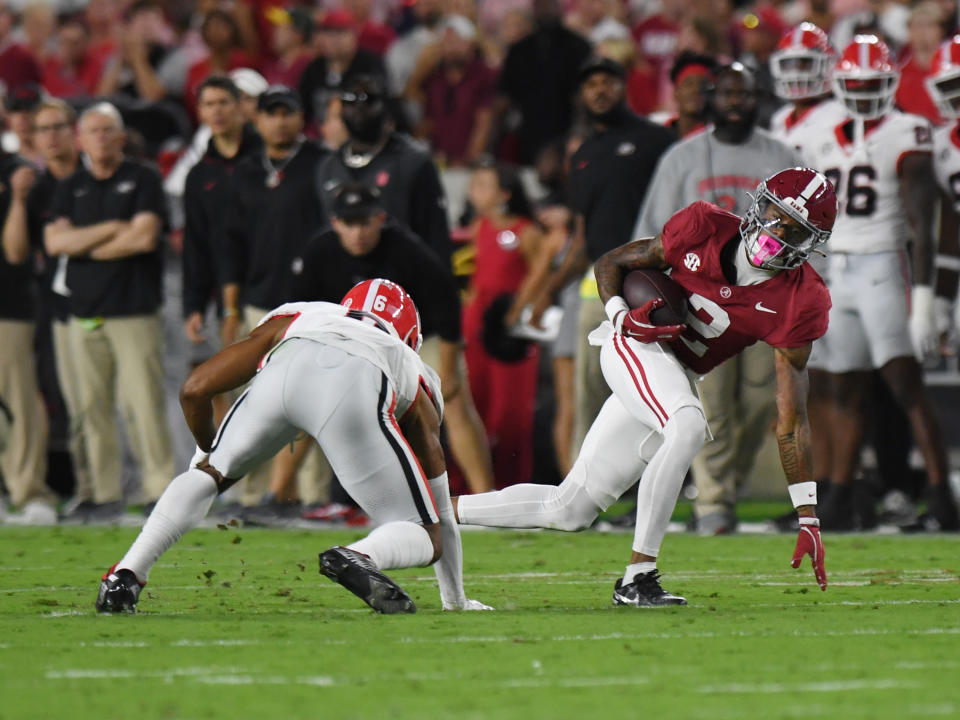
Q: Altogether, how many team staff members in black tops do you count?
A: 8